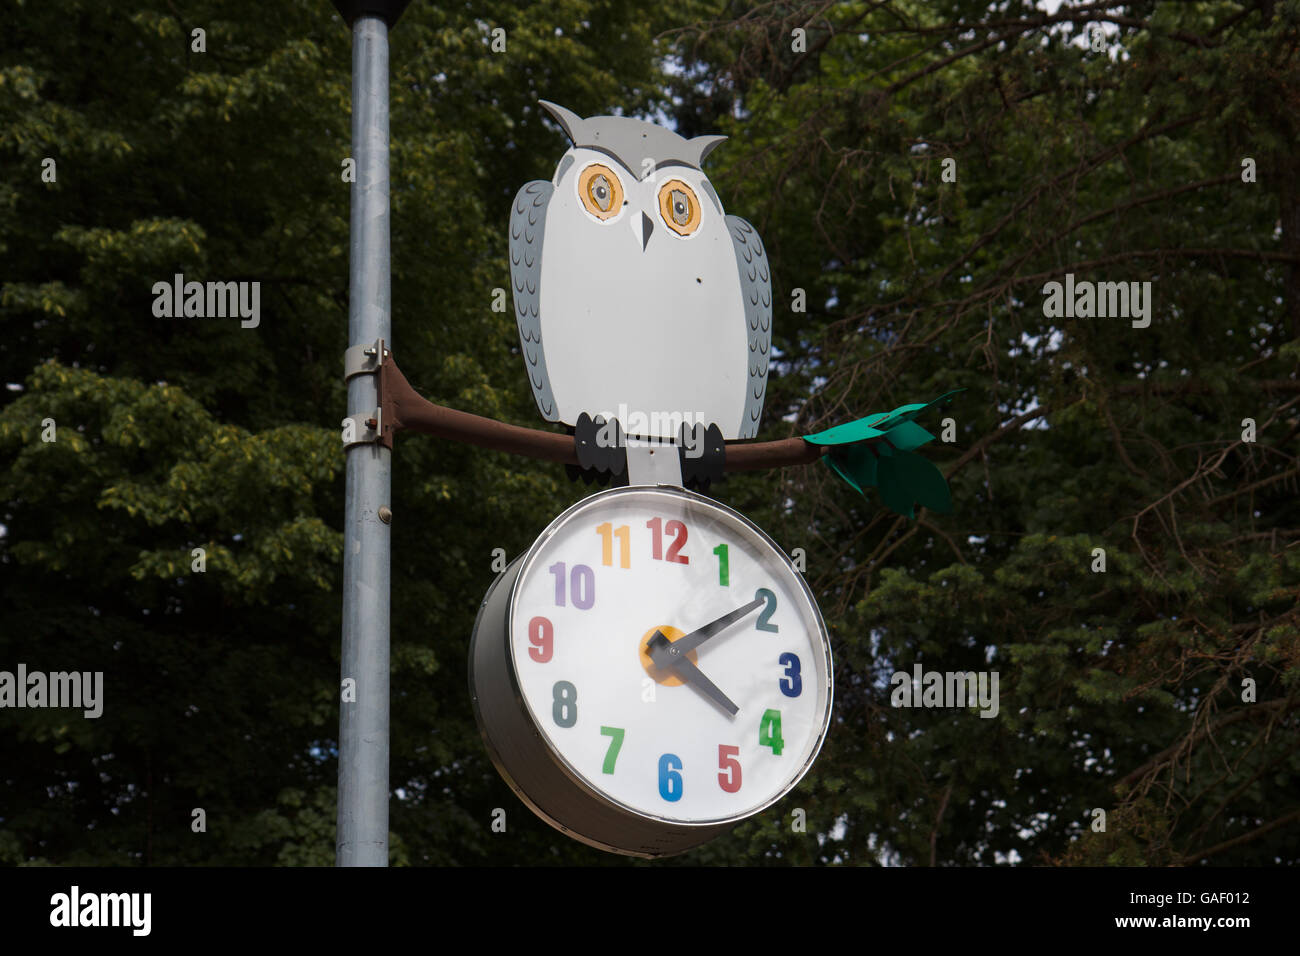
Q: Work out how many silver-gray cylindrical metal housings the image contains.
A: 1